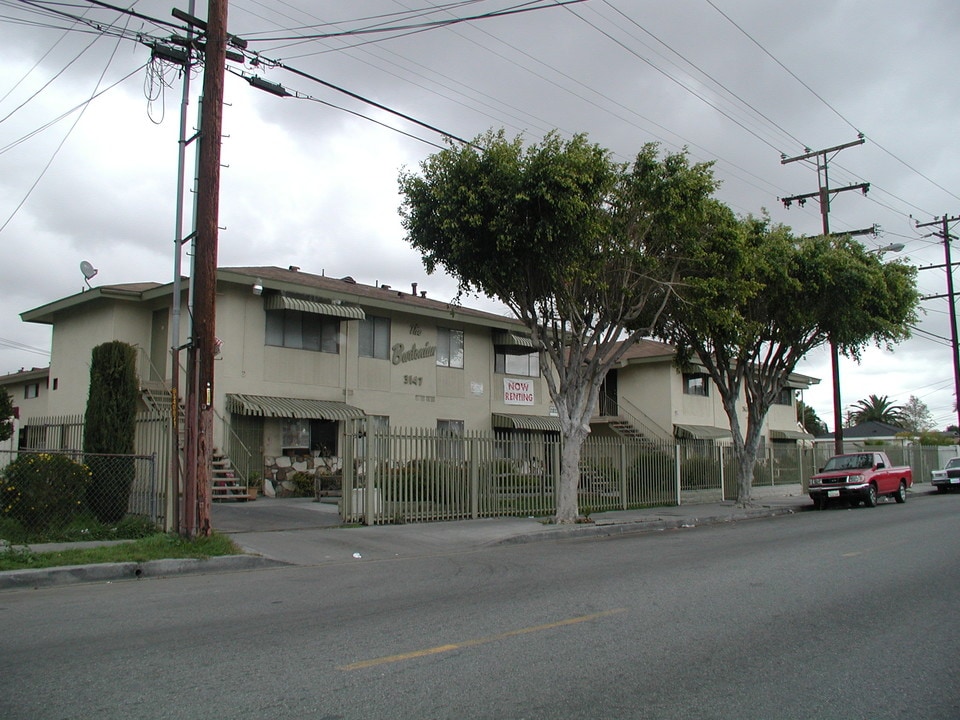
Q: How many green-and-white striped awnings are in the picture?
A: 8